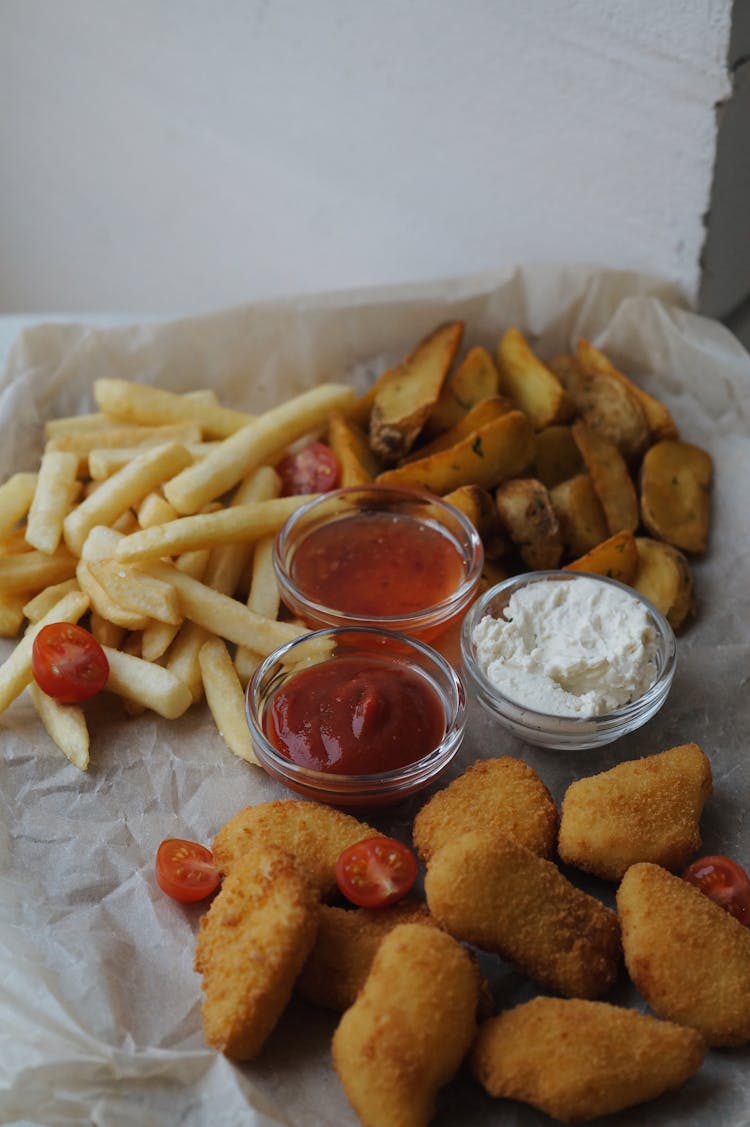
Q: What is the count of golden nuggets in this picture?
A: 9